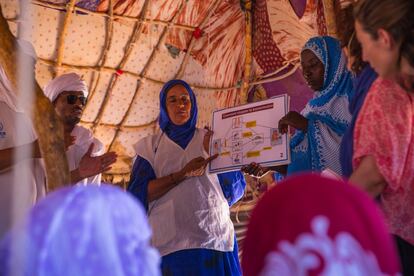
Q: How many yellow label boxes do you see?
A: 5